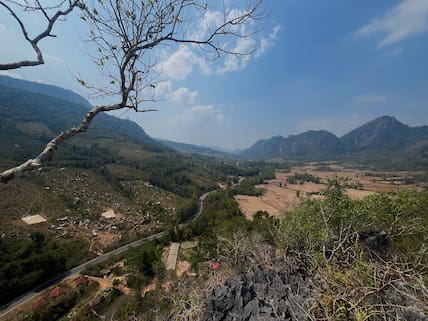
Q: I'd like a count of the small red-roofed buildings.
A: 4